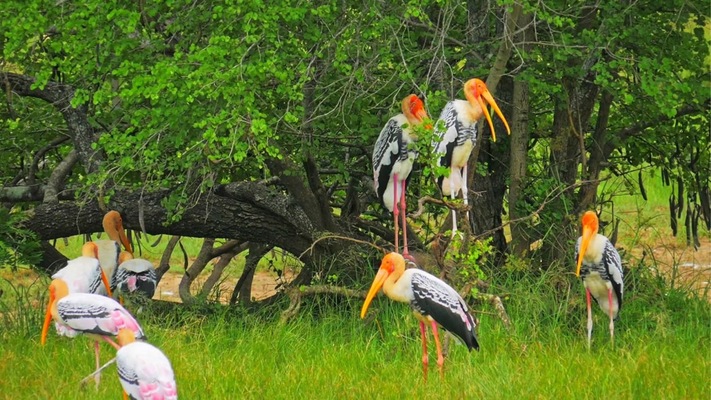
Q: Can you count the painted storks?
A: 9